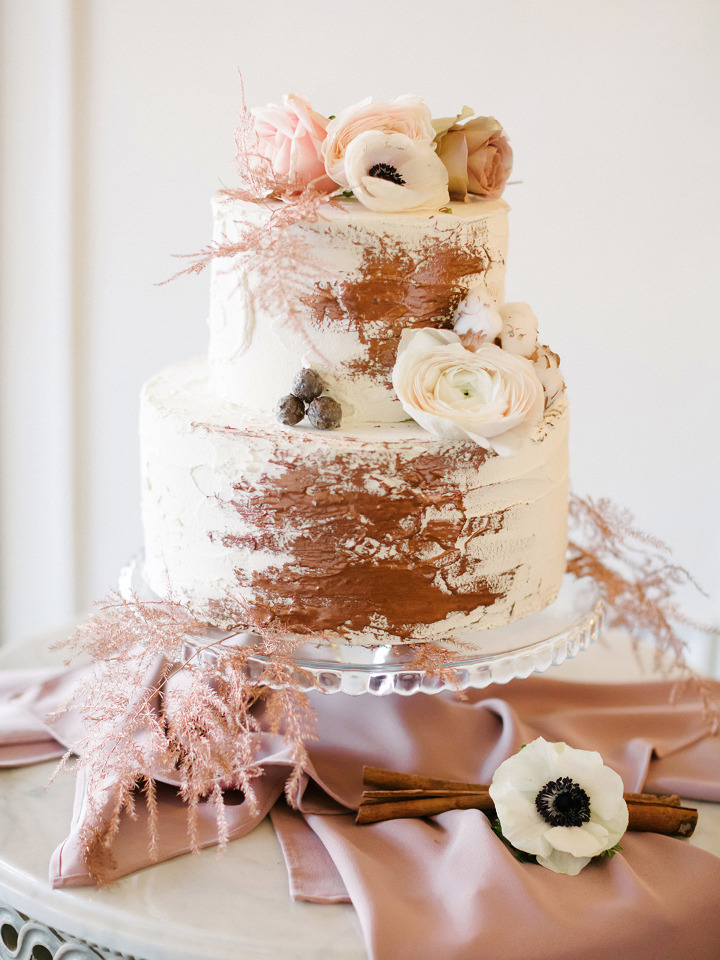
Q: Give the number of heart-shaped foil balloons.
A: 0